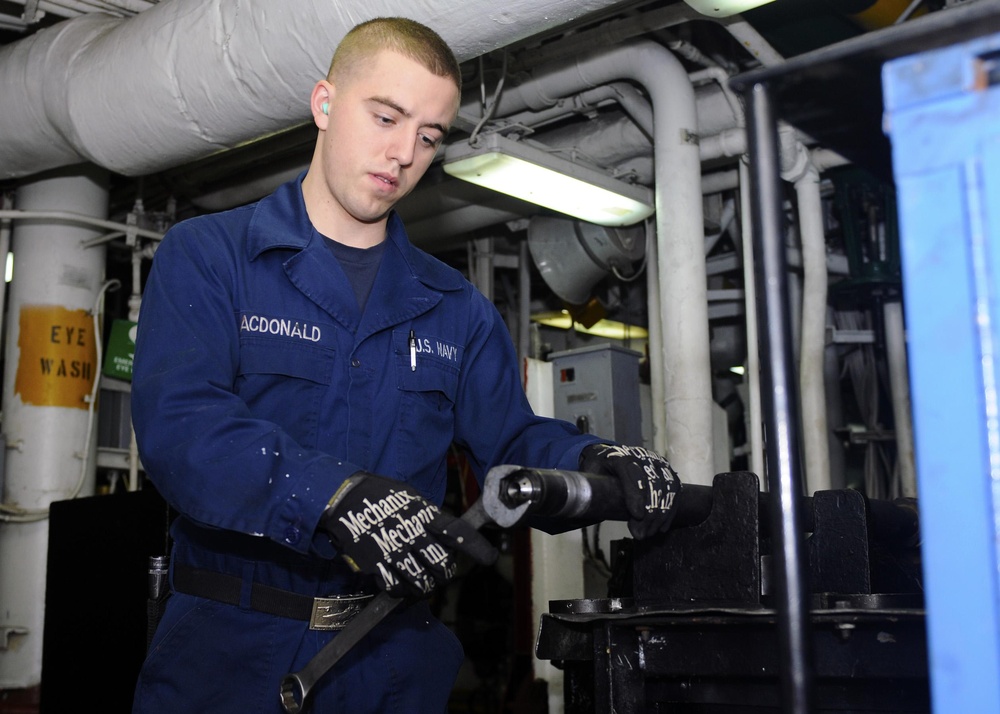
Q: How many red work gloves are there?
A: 0